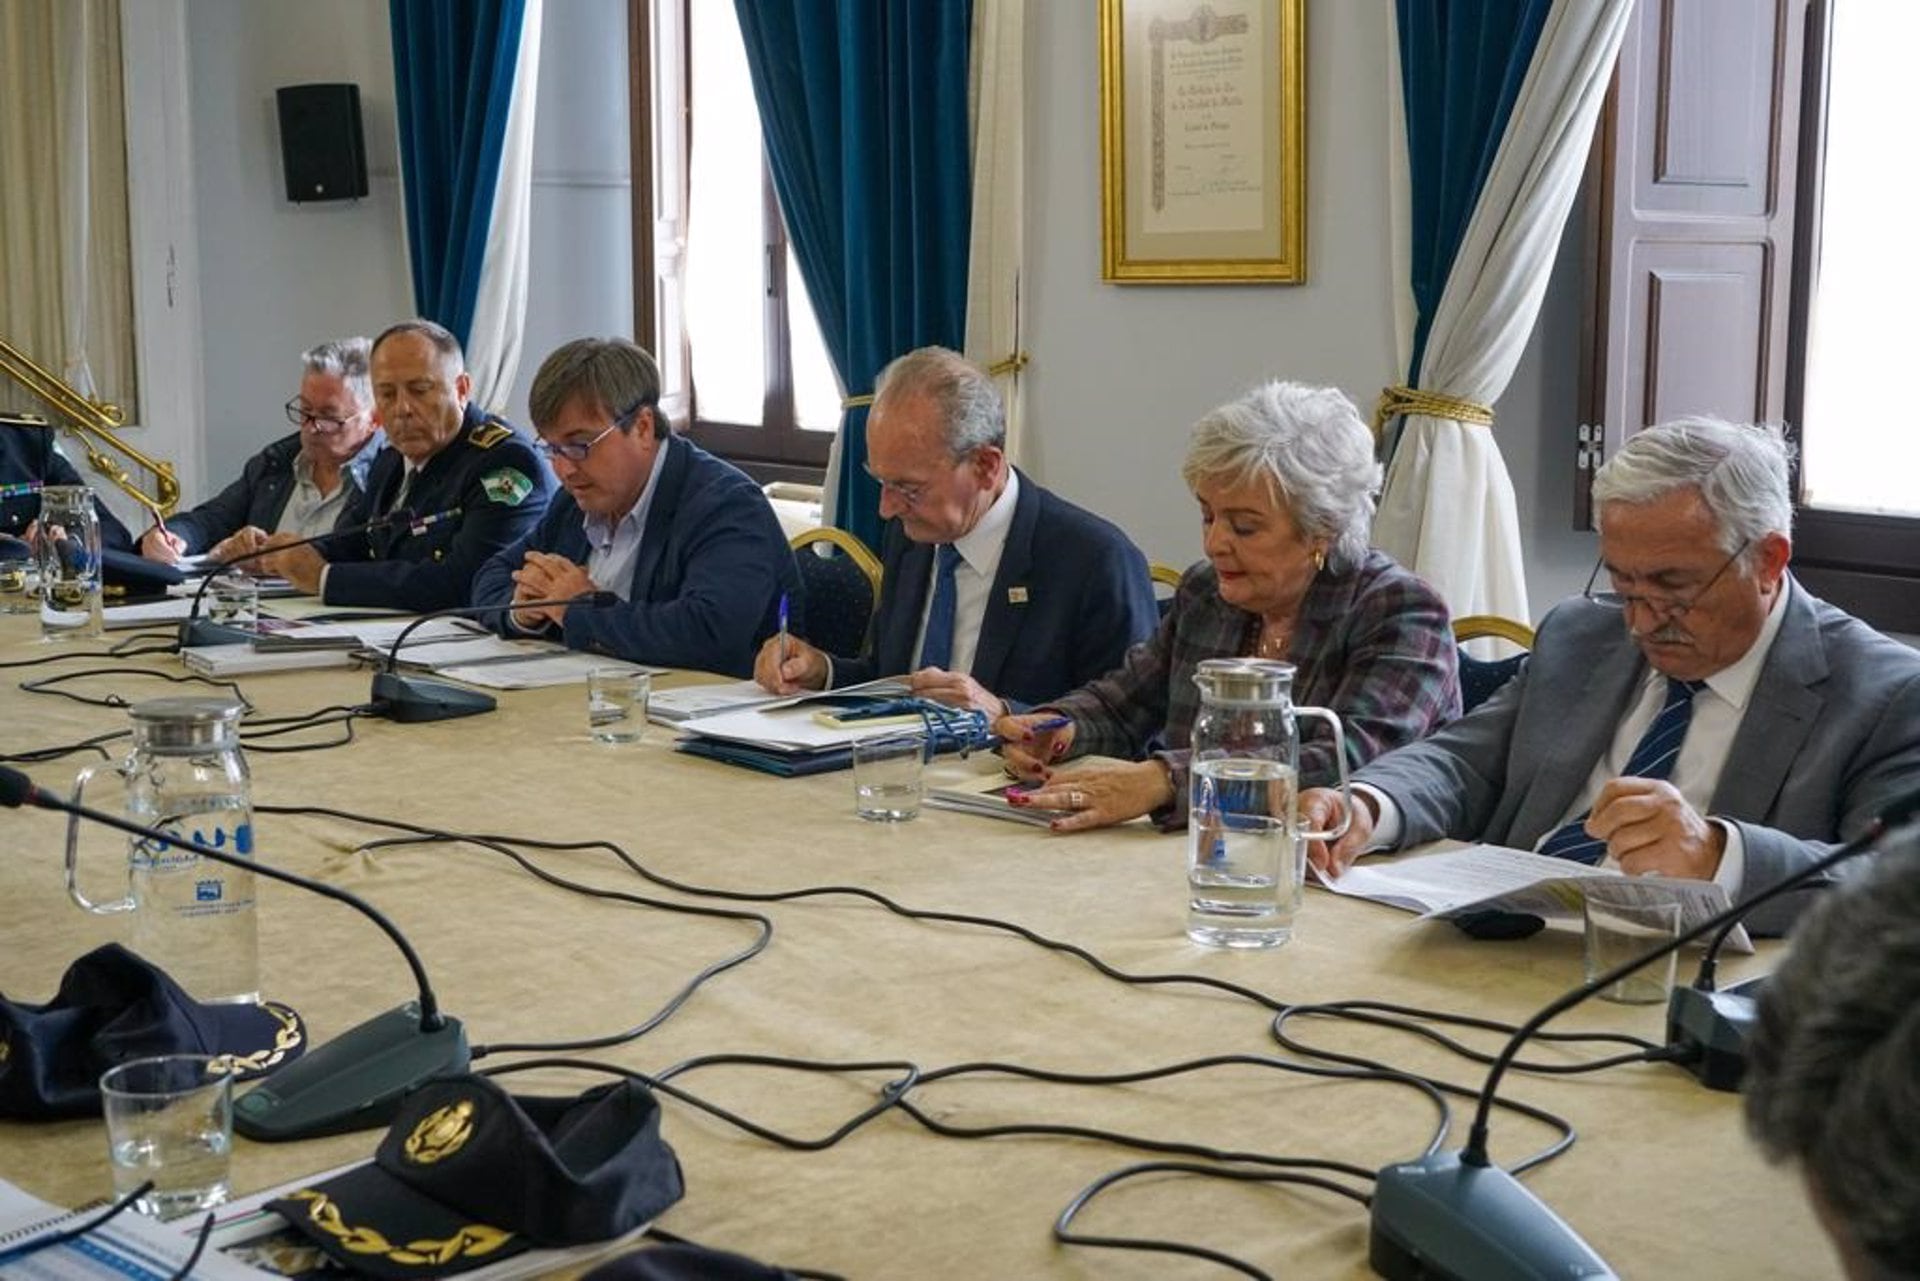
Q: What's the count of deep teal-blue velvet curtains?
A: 3